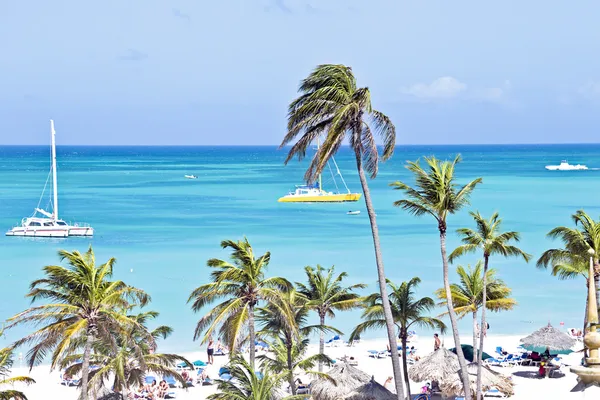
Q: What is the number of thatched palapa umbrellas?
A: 5